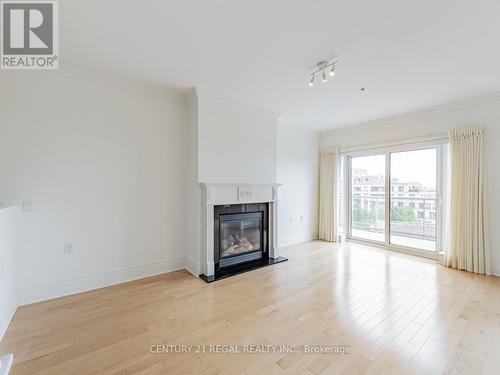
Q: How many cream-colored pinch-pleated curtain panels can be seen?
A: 2